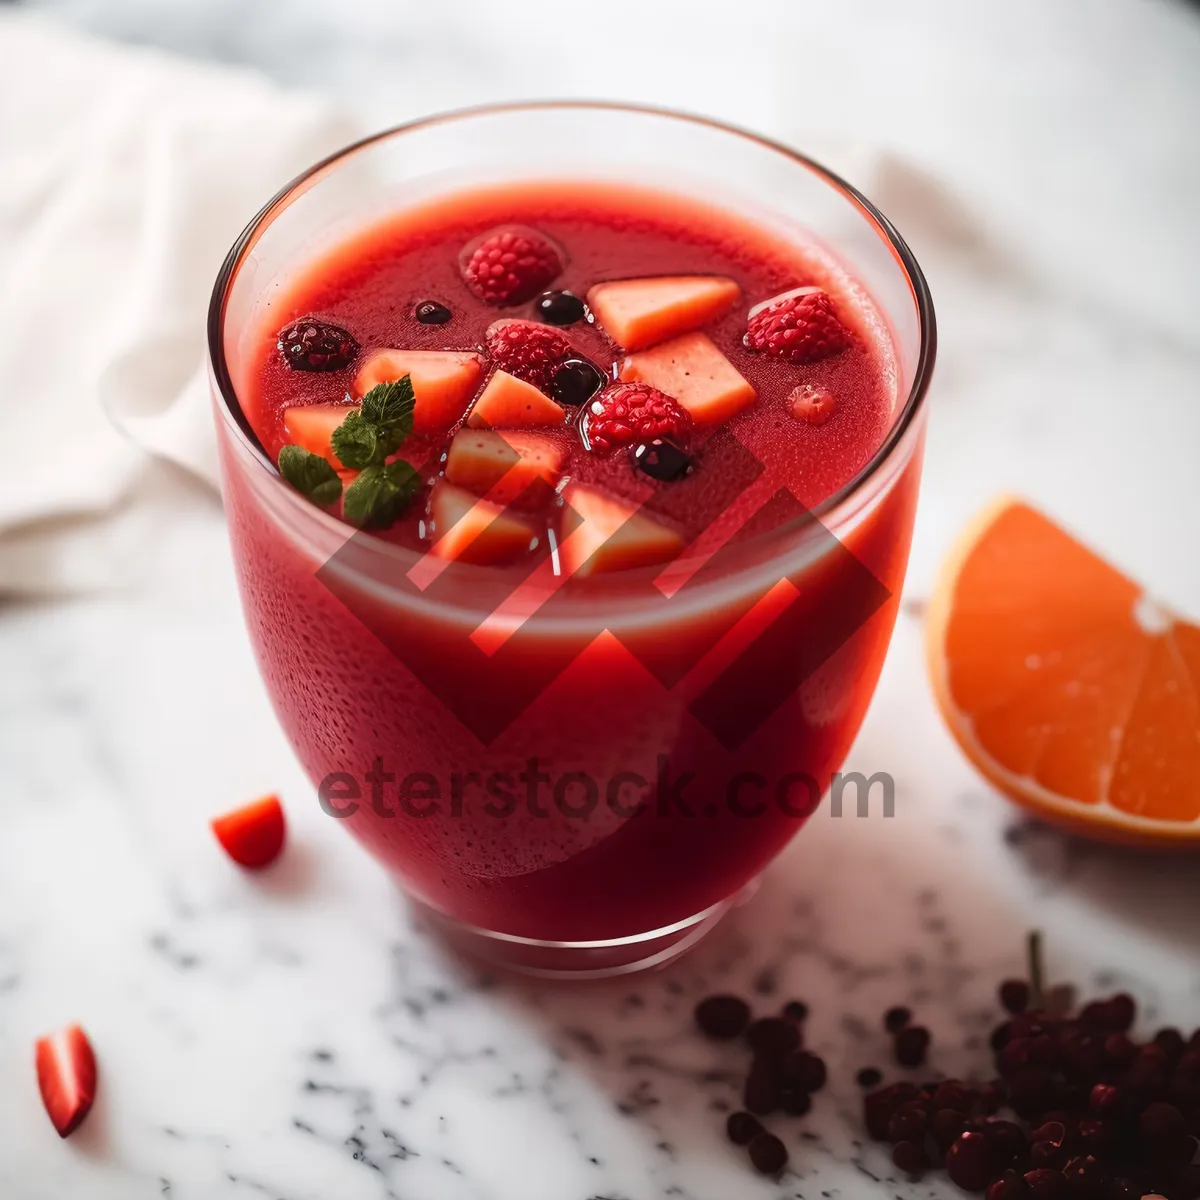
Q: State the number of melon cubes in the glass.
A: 8